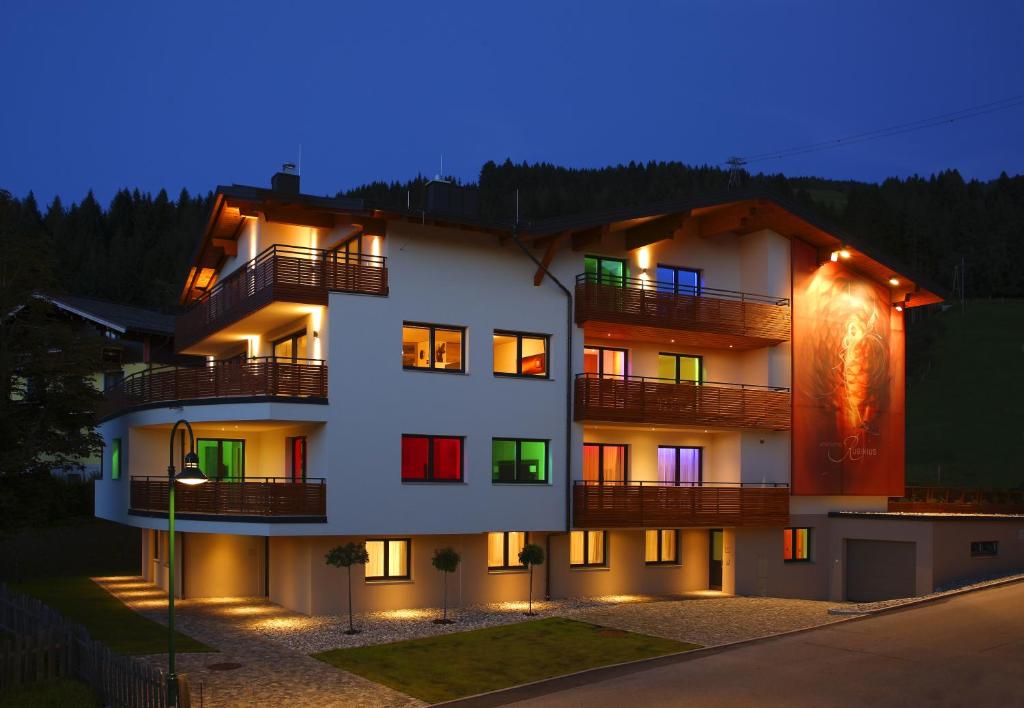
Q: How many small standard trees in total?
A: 3